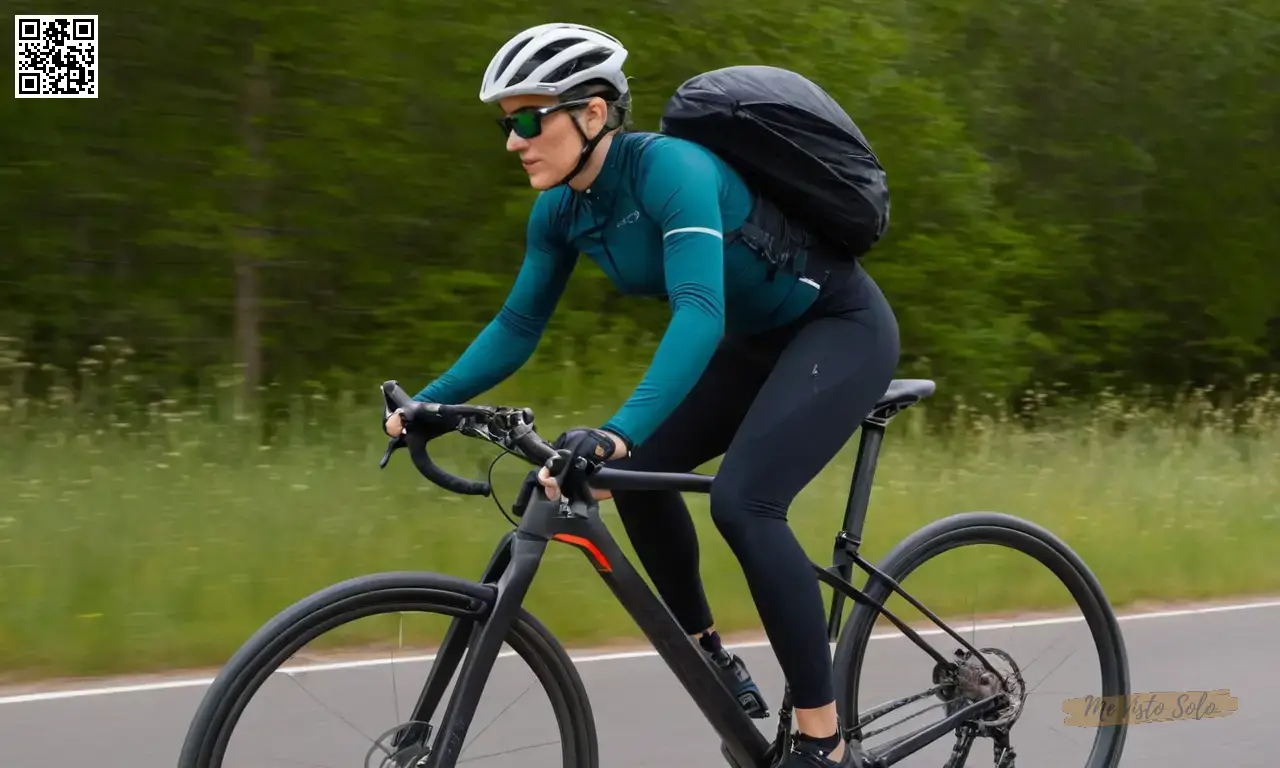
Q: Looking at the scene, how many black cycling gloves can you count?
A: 1